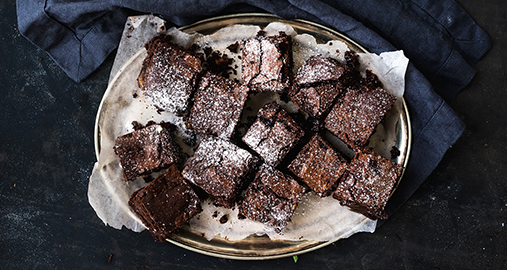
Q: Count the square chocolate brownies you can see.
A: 12